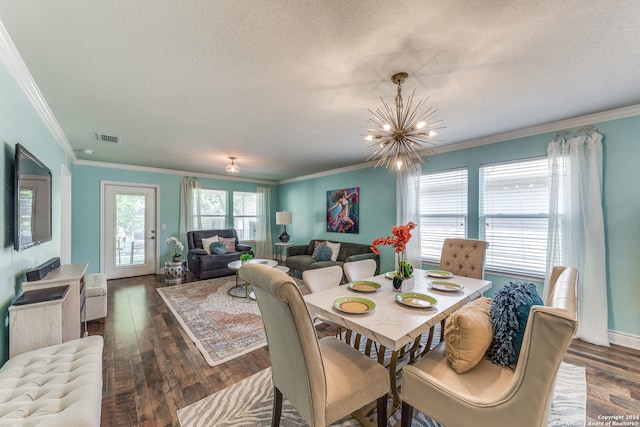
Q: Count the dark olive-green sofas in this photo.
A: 1